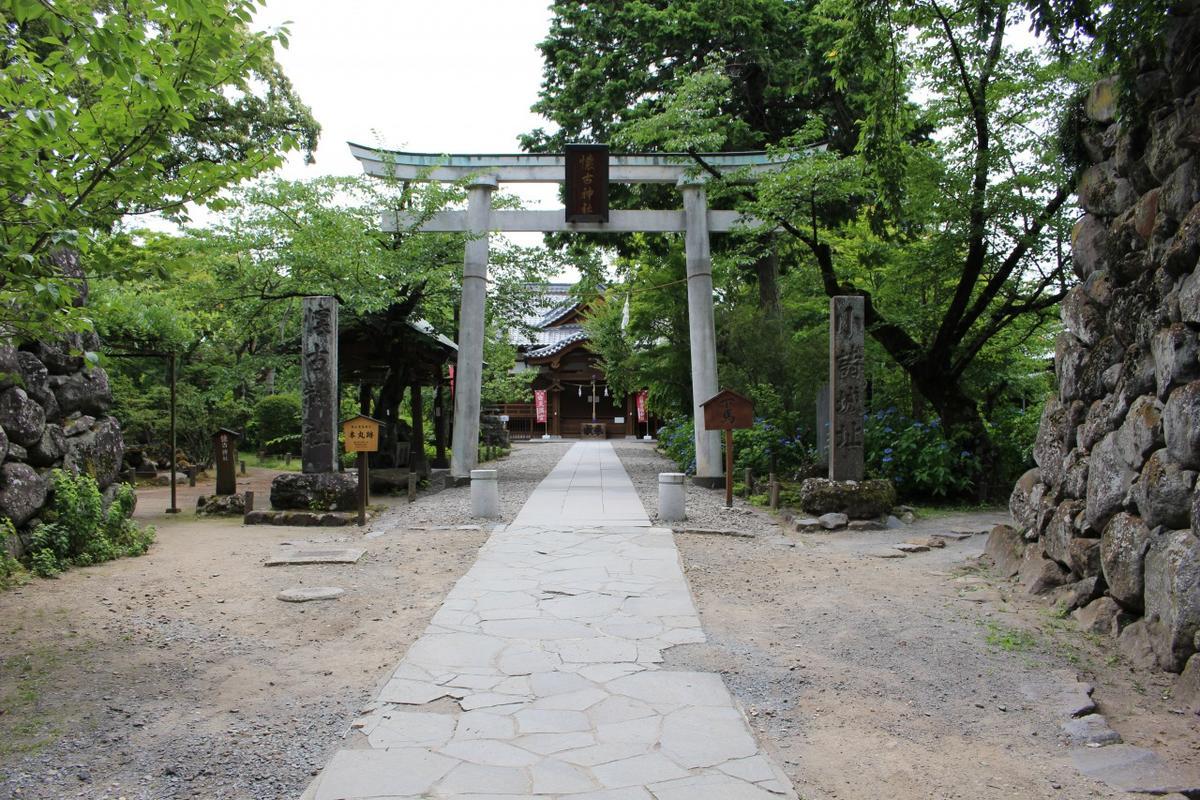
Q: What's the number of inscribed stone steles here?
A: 2